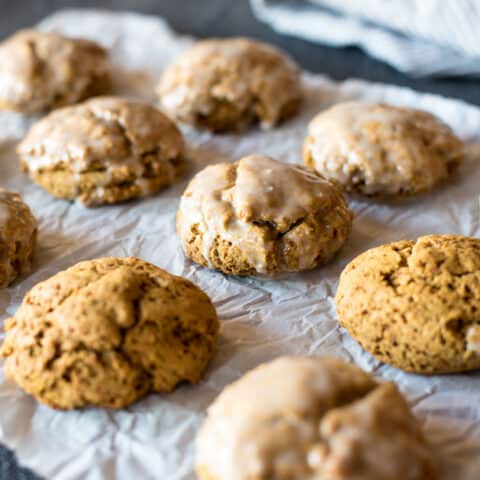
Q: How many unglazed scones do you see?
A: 2